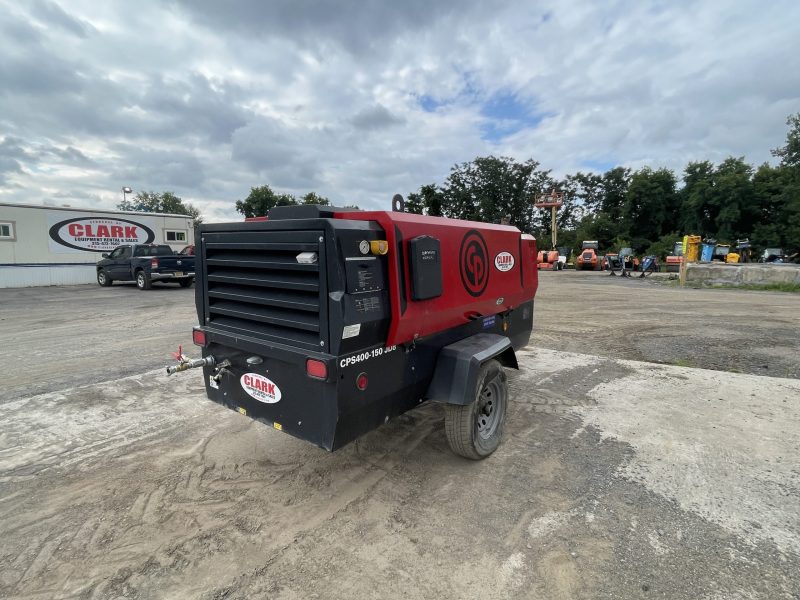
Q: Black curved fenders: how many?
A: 1